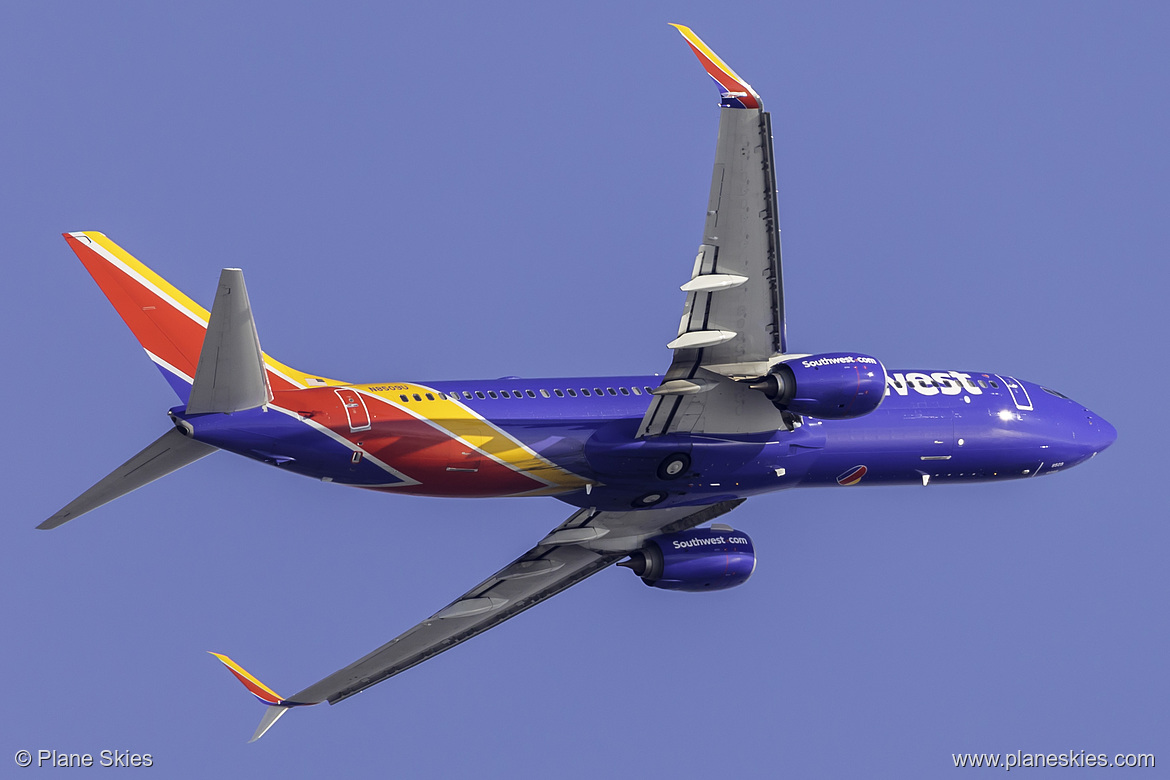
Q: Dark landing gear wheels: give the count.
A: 2